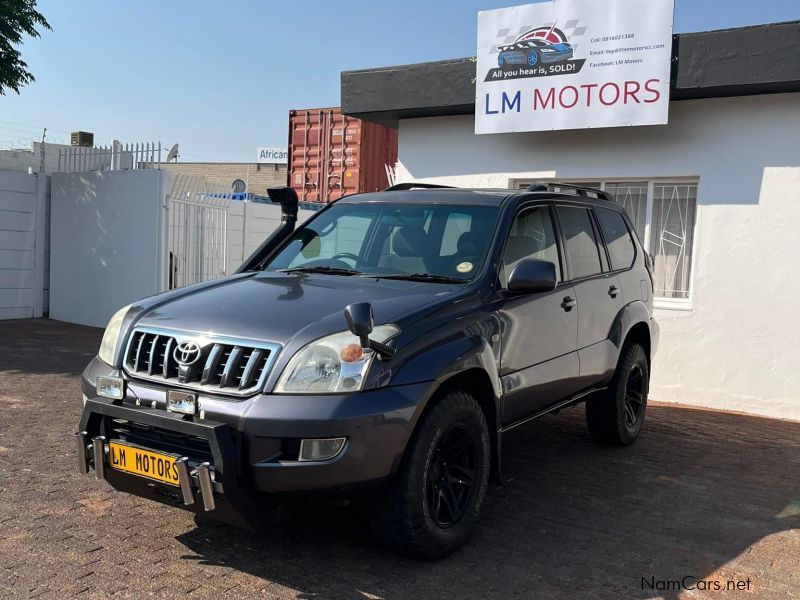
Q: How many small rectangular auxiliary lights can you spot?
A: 2